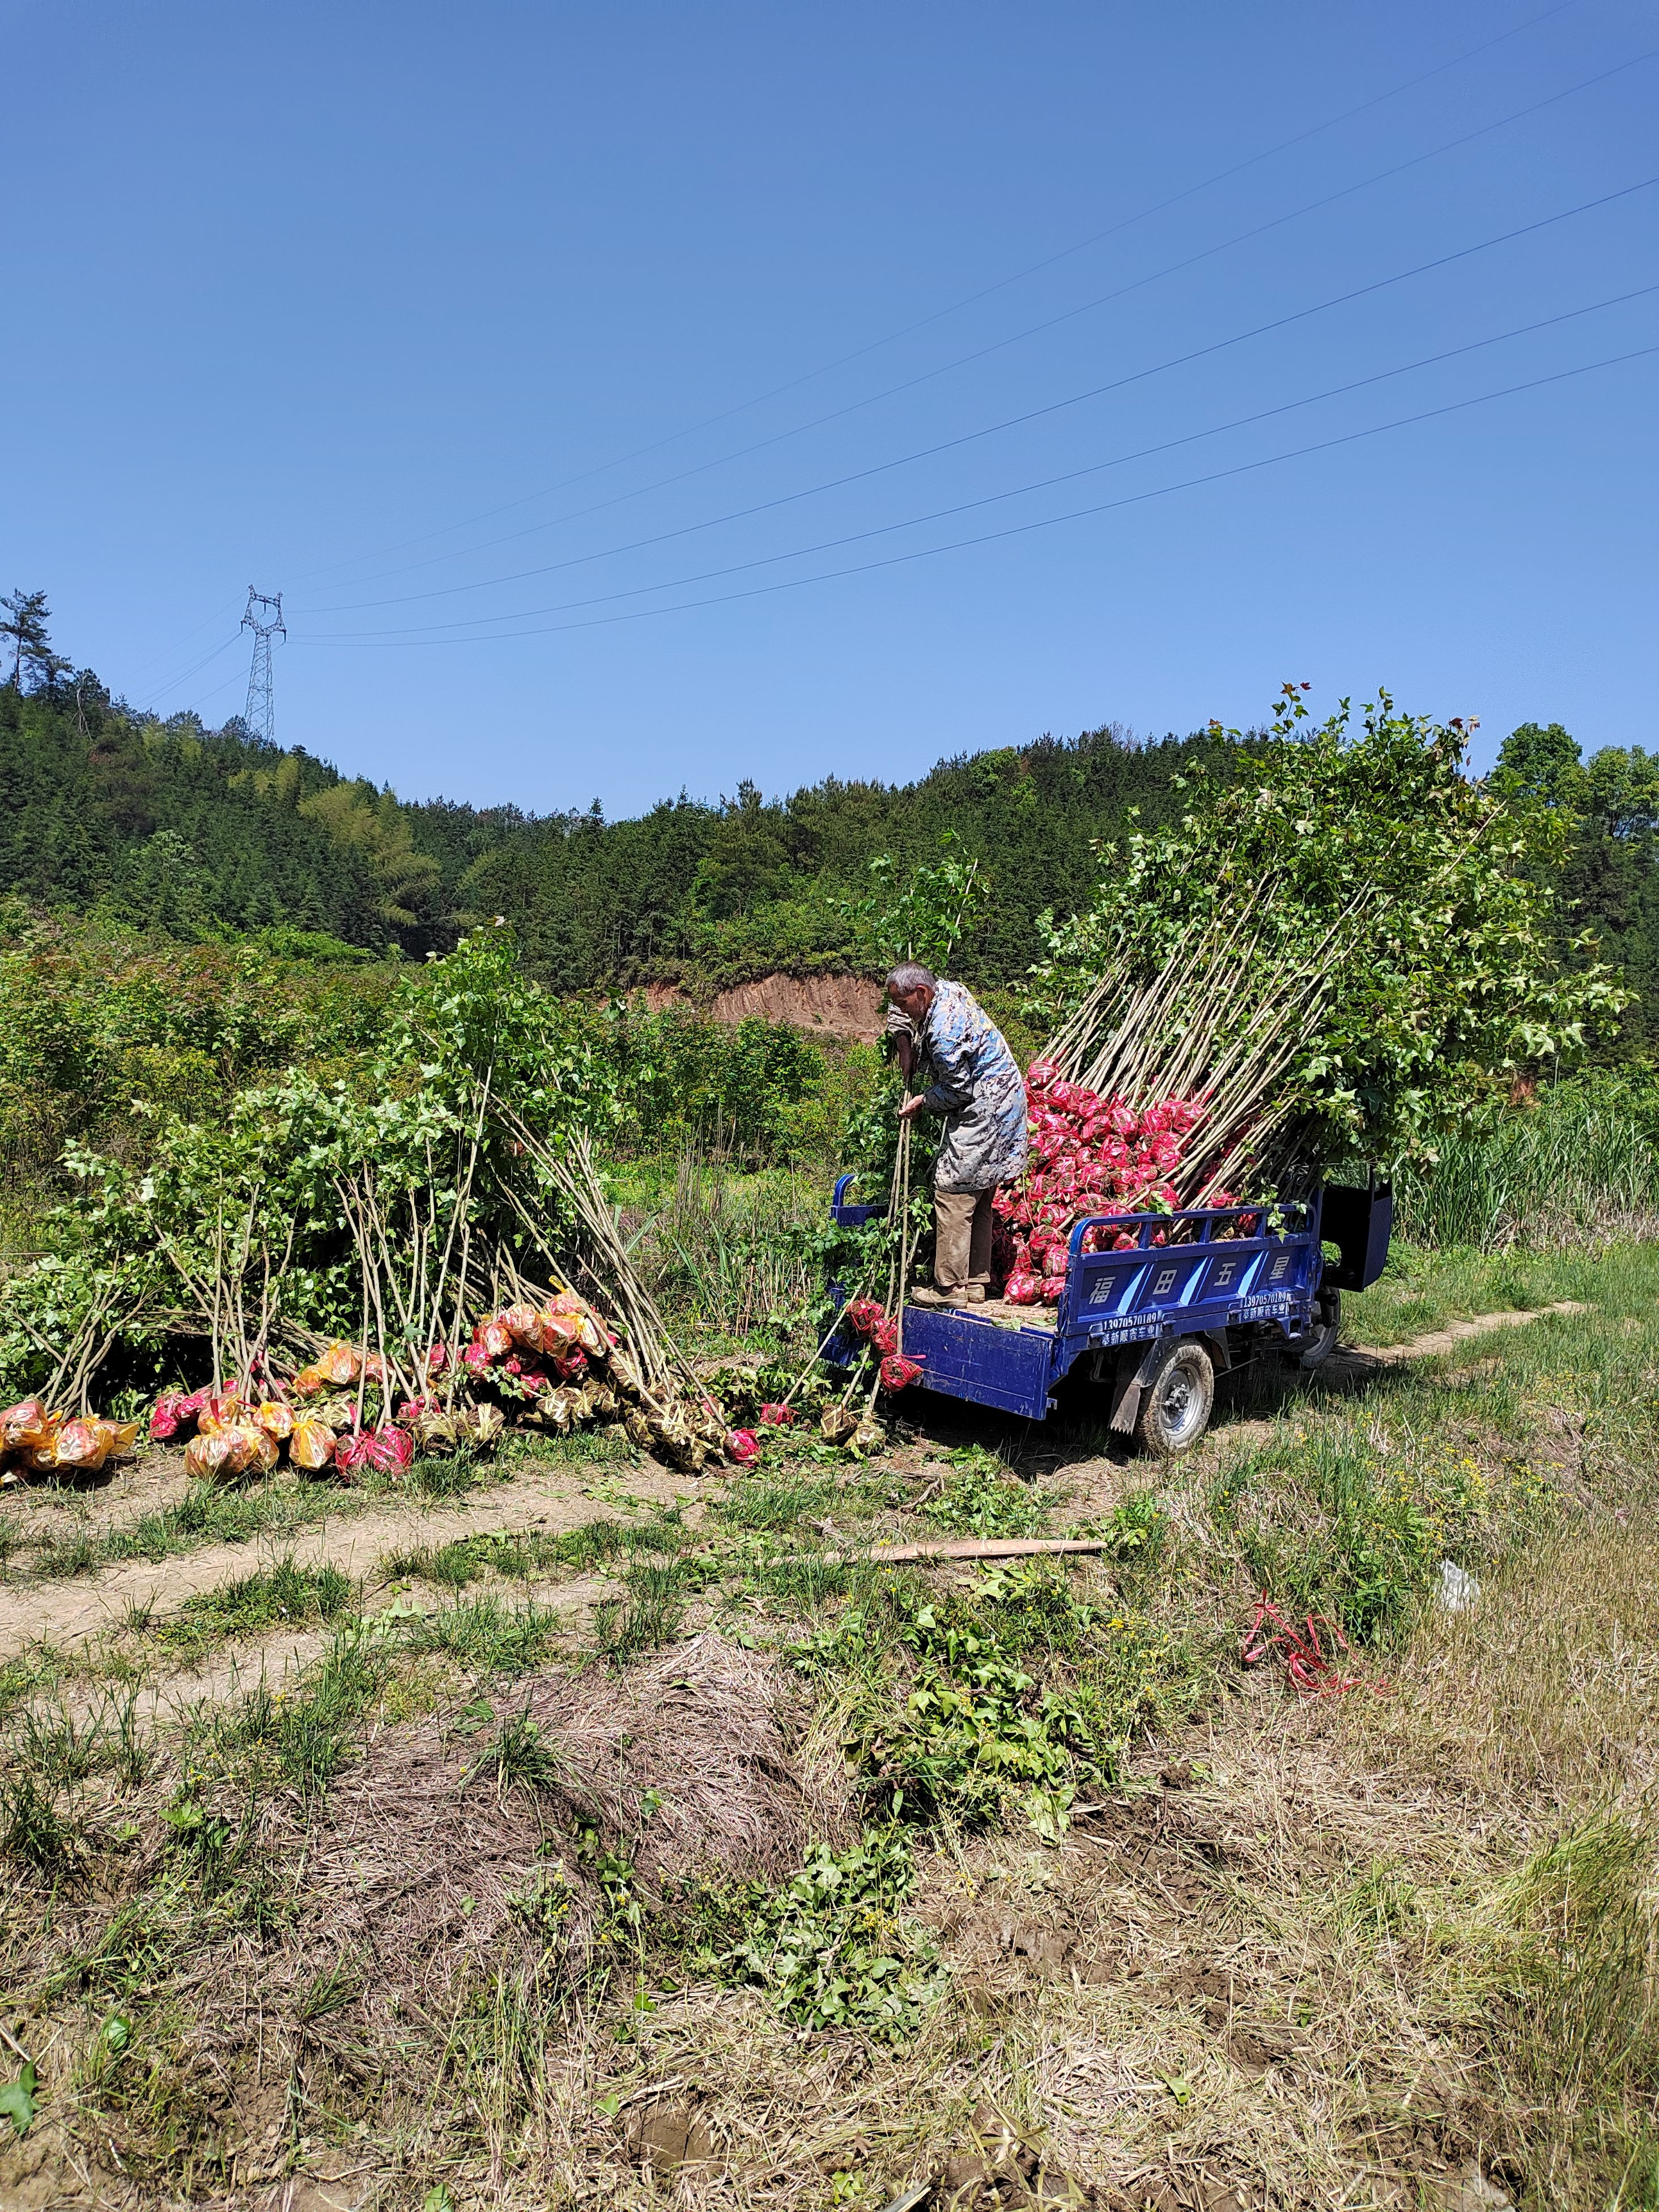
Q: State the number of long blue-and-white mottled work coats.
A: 1